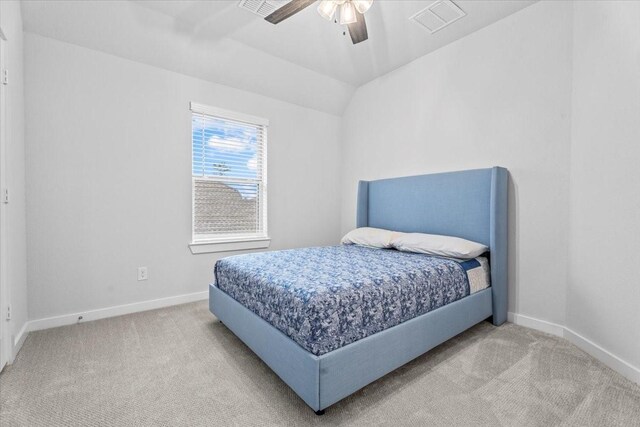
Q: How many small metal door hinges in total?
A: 3